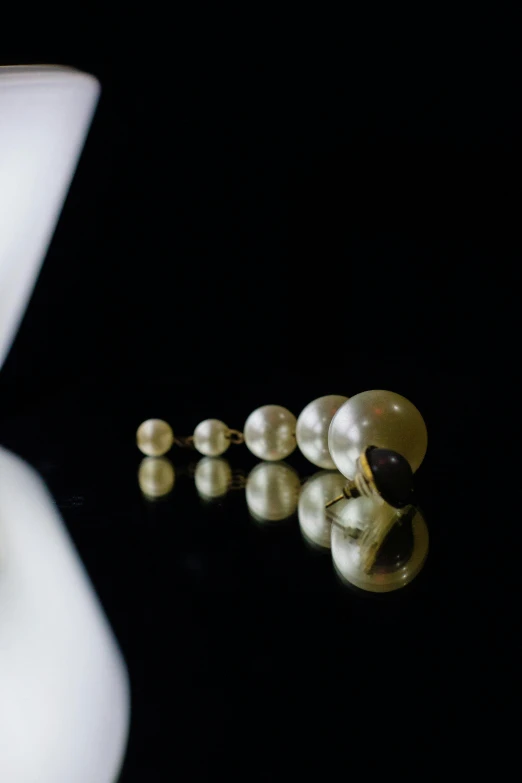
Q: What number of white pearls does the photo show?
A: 5